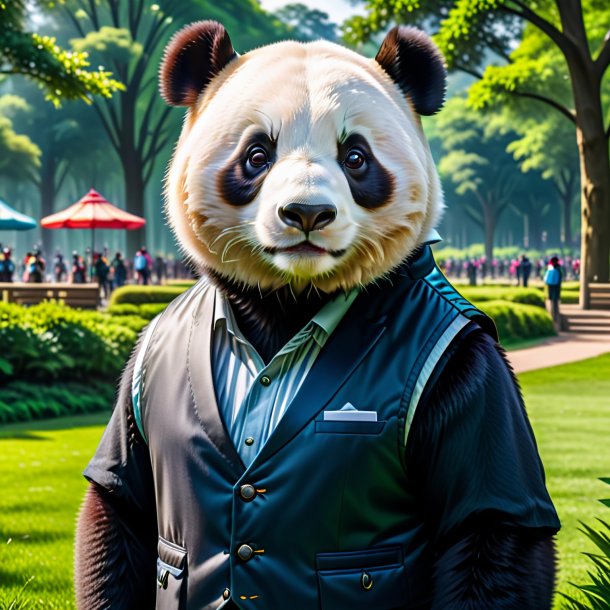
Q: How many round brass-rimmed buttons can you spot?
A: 2